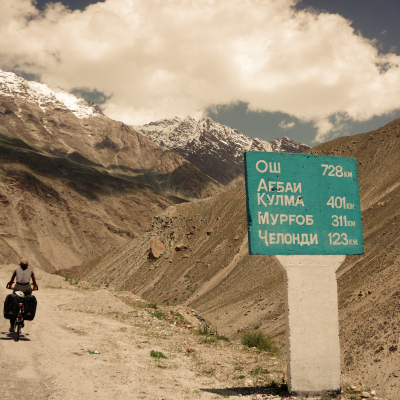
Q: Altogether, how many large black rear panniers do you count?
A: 2